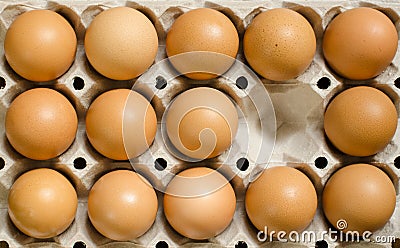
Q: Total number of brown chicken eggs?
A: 14